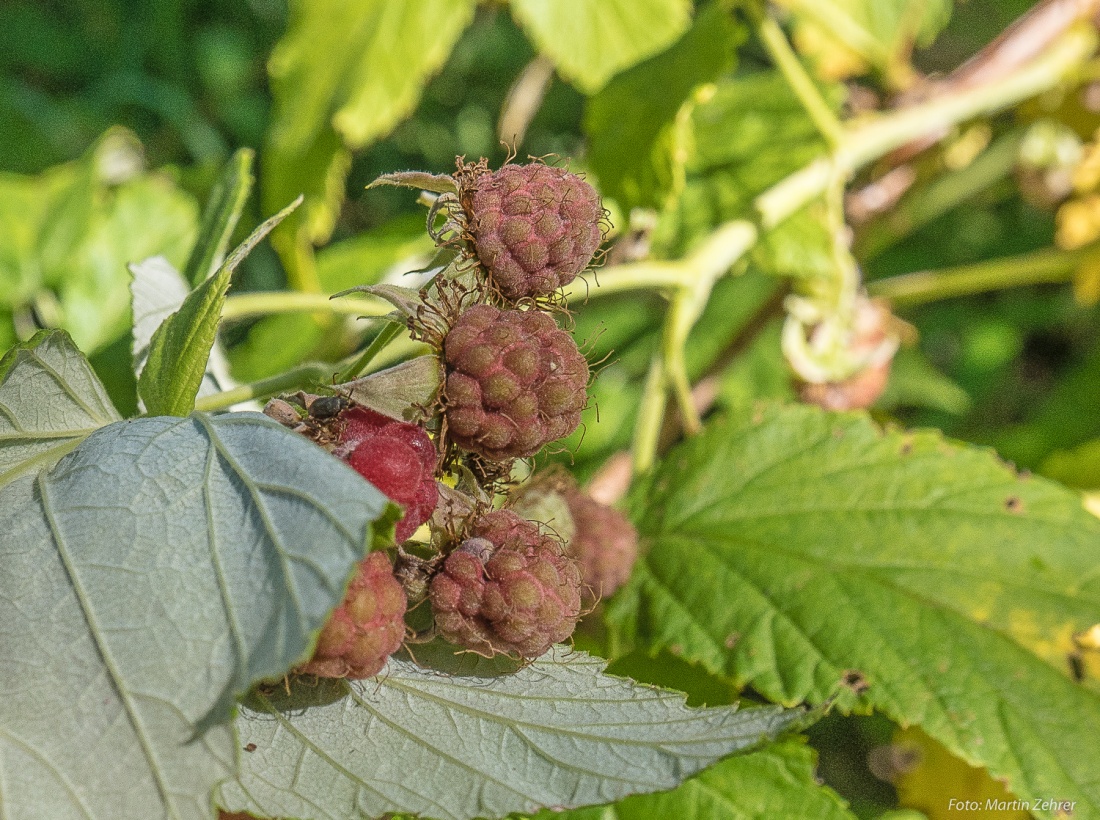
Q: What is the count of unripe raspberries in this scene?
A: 5